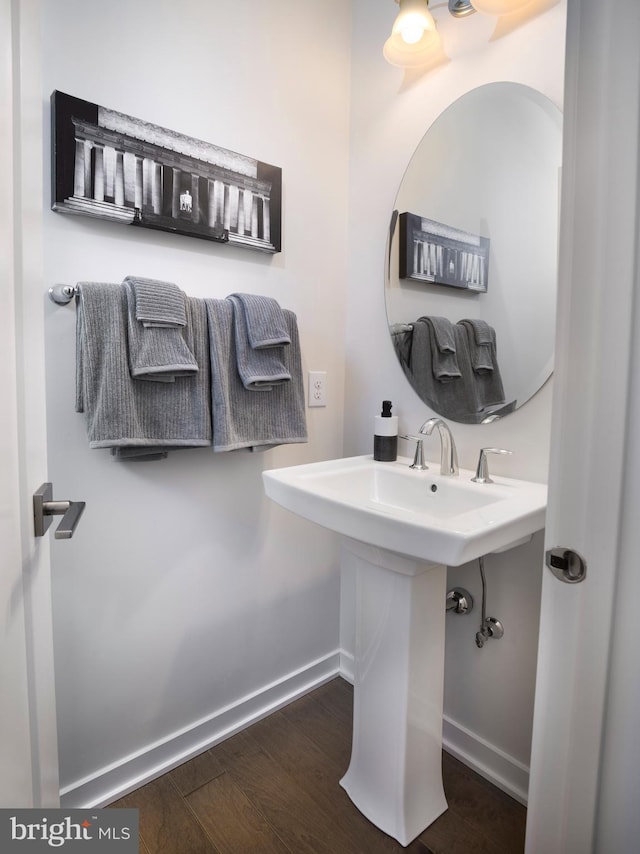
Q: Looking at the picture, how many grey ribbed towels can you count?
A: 6